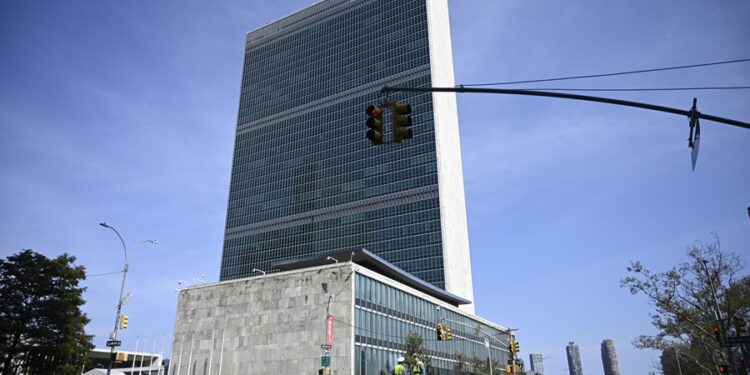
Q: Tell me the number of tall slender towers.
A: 3